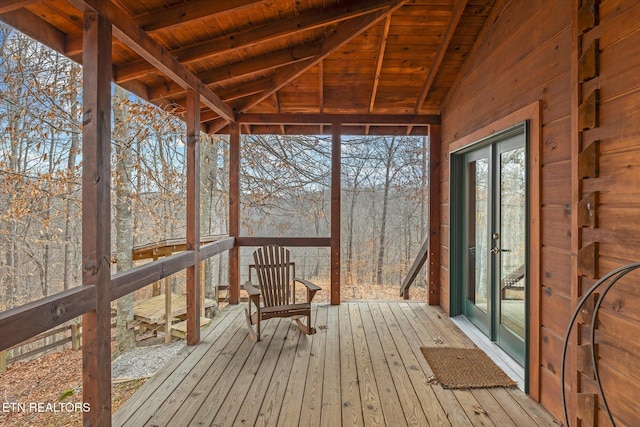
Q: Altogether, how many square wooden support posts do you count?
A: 5